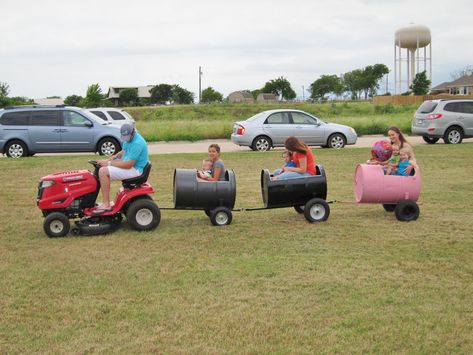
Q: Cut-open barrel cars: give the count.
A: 3